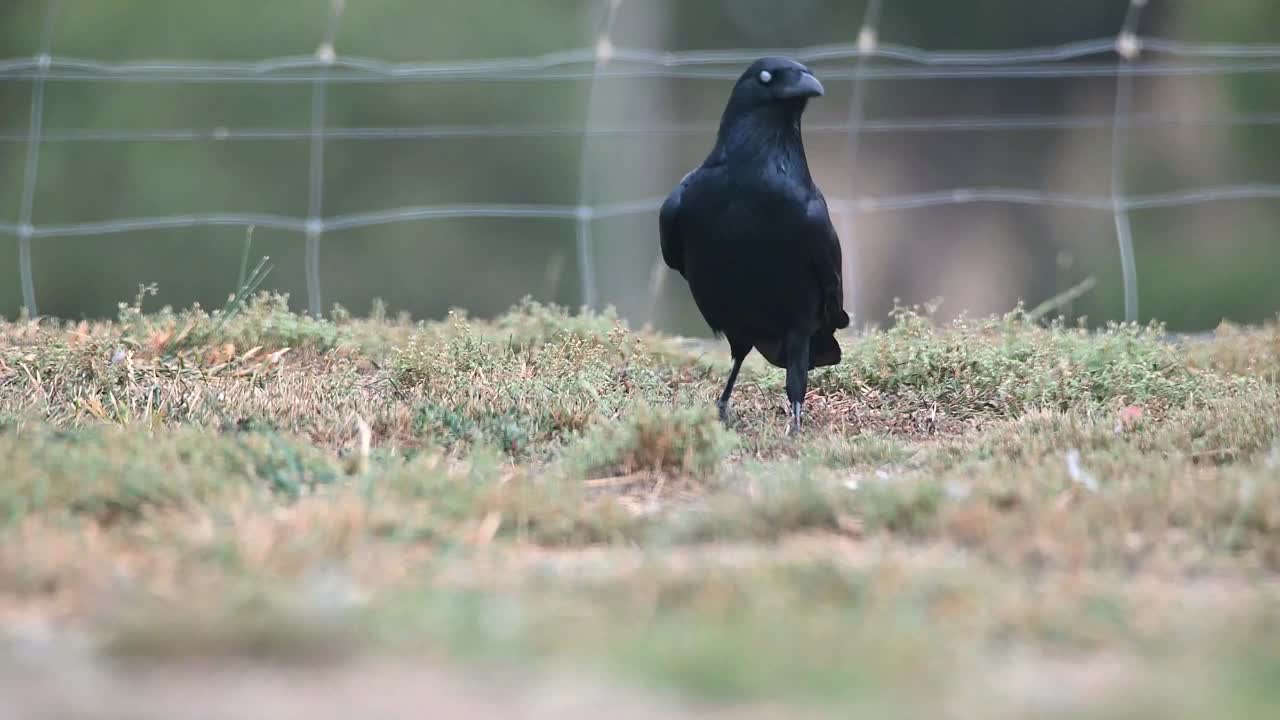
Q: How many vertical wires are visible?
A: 5